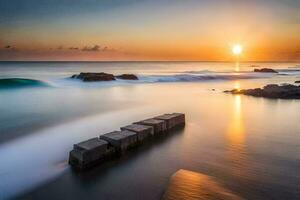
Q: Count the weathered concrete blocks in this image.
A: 5